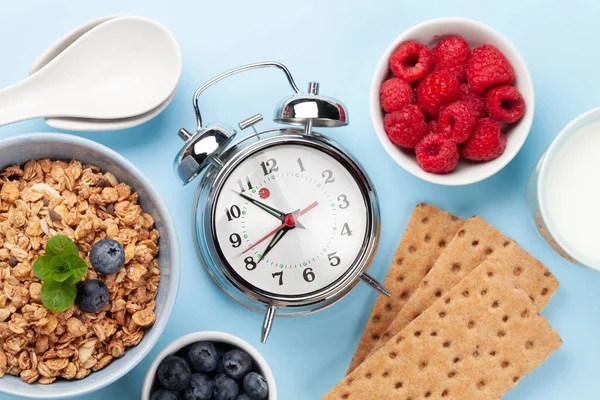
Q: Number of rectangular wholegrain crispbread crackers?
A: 3